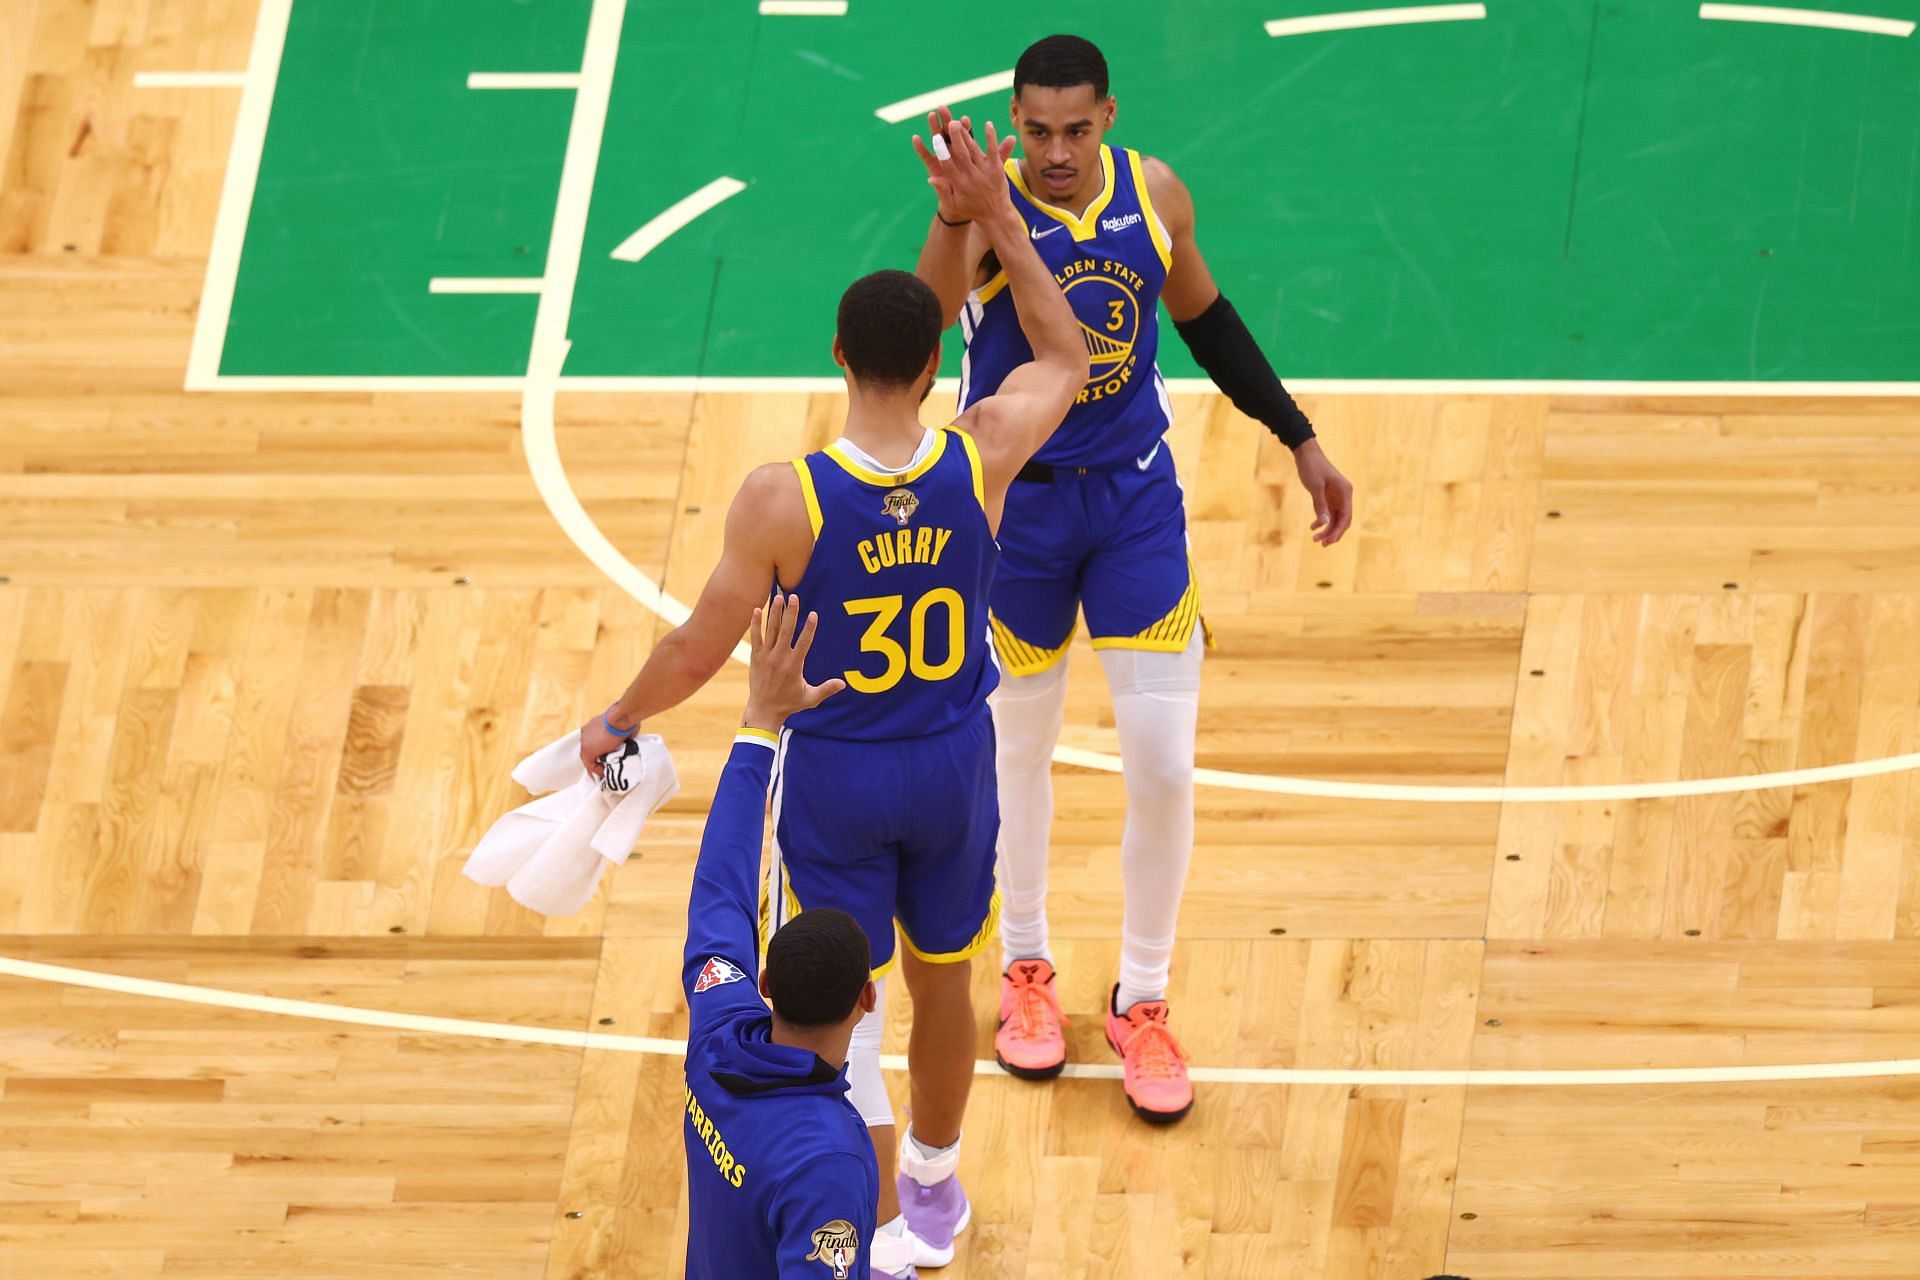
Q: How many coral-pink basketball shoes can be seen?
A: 2